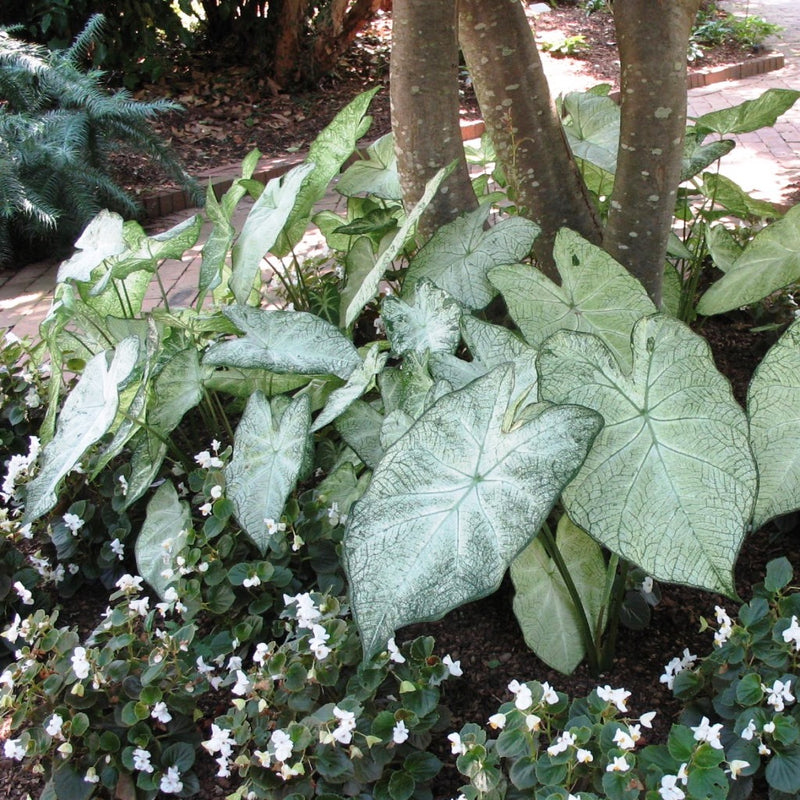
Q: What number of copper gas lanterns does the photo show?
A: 0